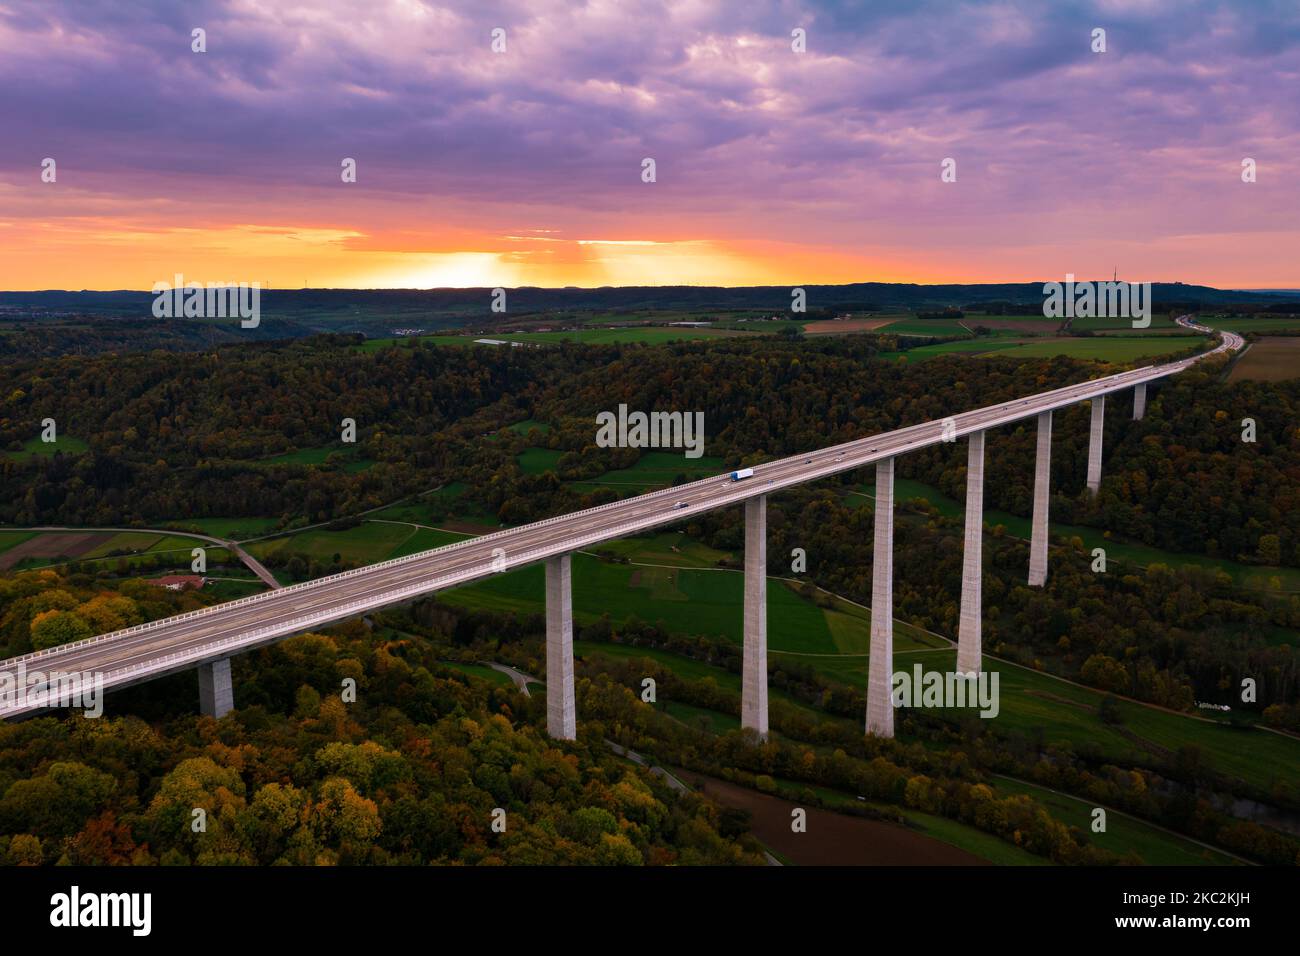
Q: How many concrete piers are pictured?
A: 8